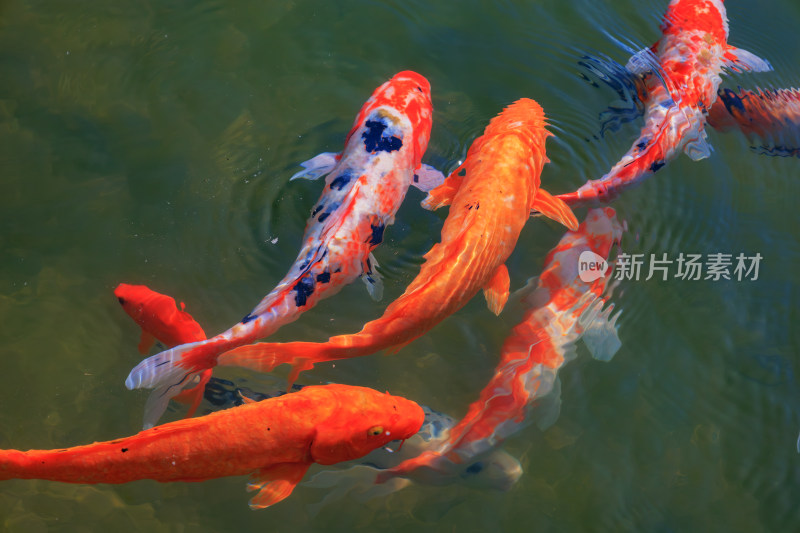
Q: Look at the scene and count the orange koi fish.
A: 3